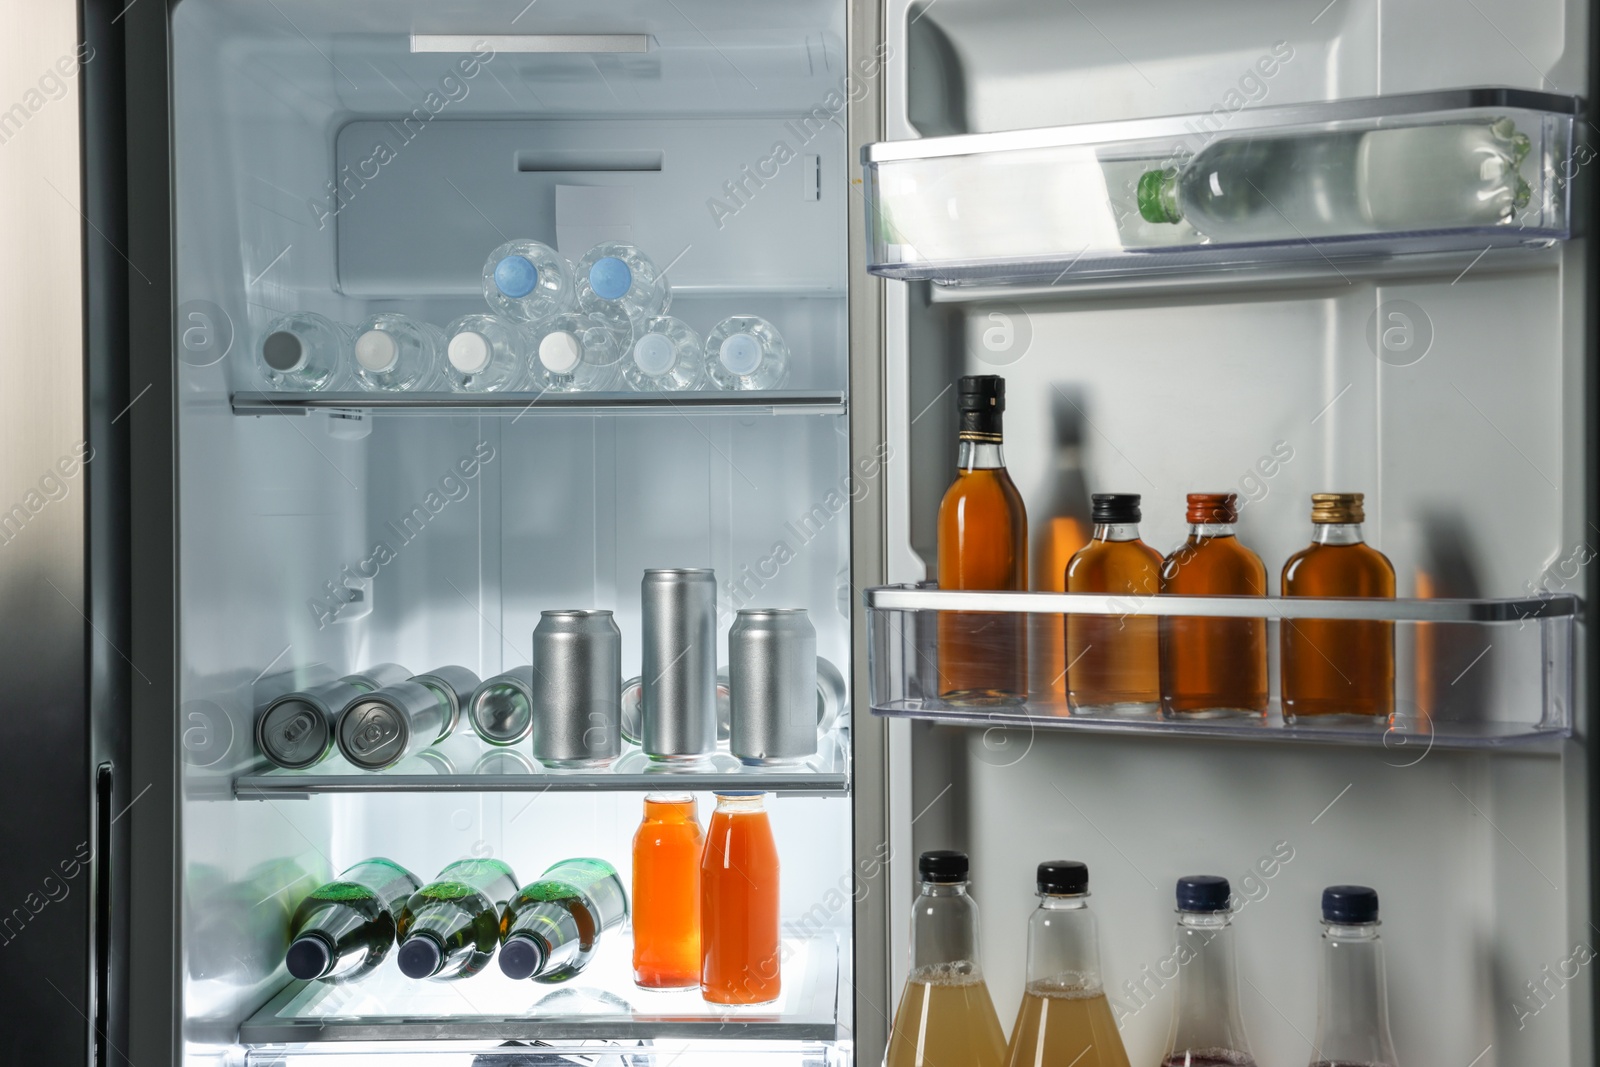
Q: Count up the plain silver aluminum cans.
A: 11